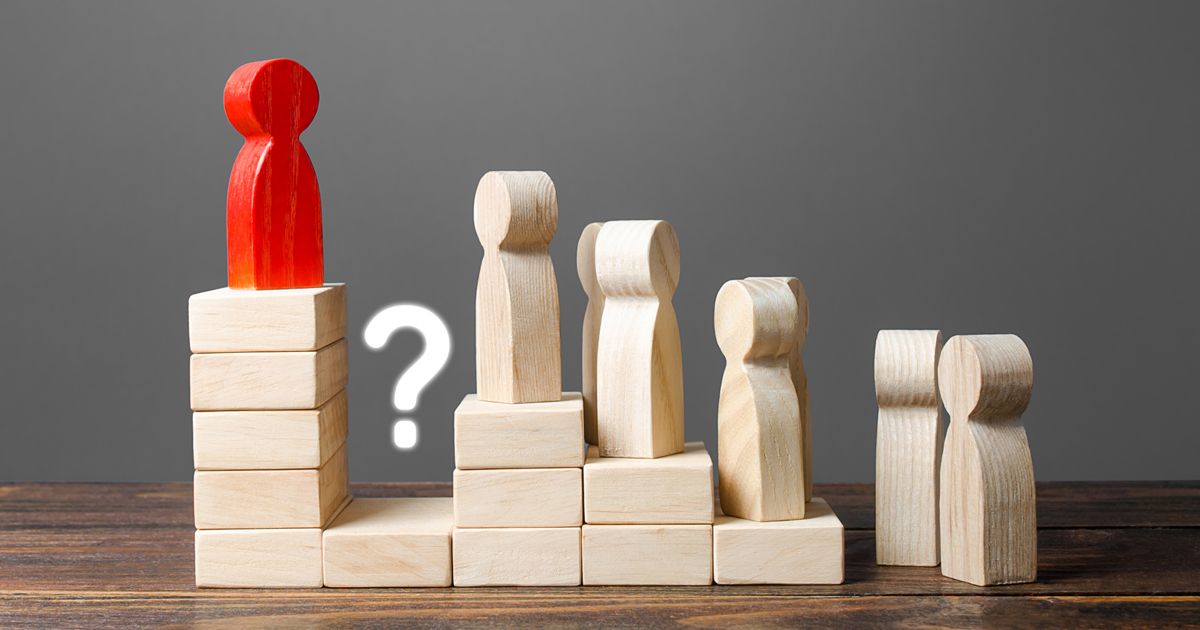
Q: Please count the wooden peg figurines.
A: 8